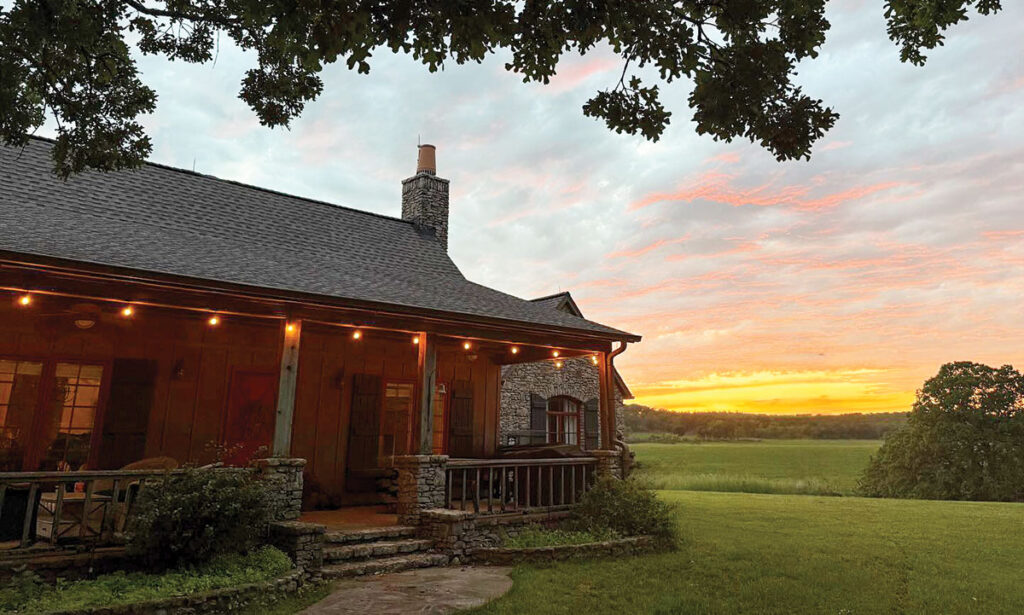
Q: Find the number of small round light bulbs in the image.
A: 12